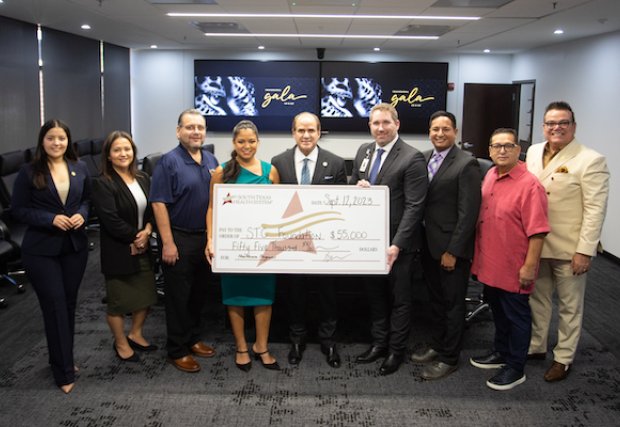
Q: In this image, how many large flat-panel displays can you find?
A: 2